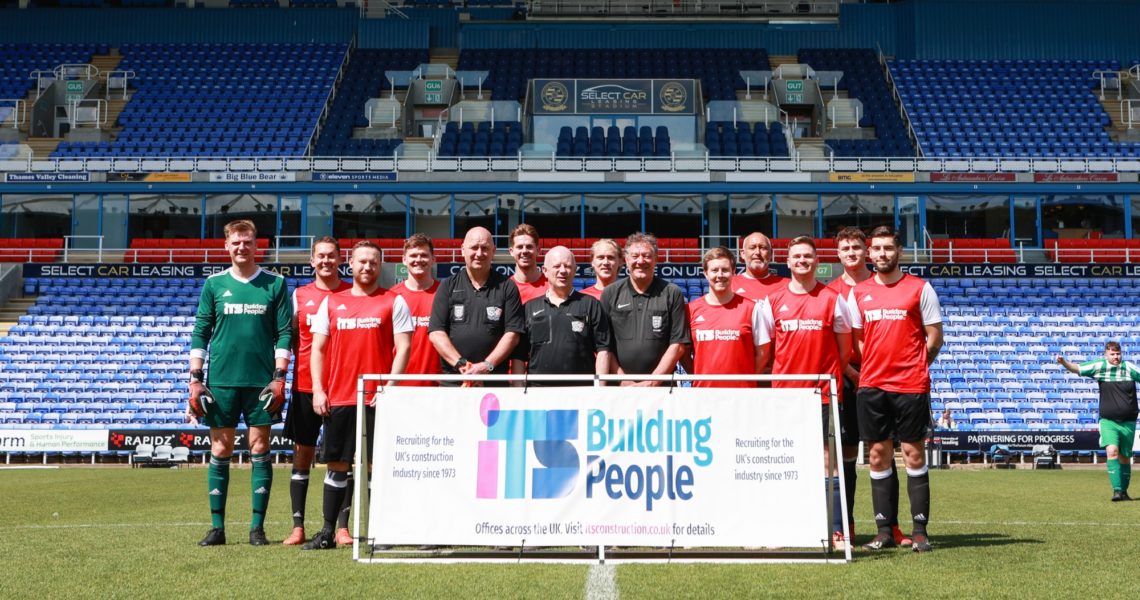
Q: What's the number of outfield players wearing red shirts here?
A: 10